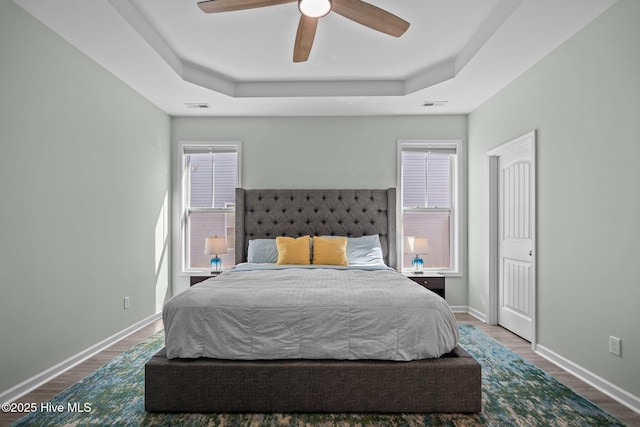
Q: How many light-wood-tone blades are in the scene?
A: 3